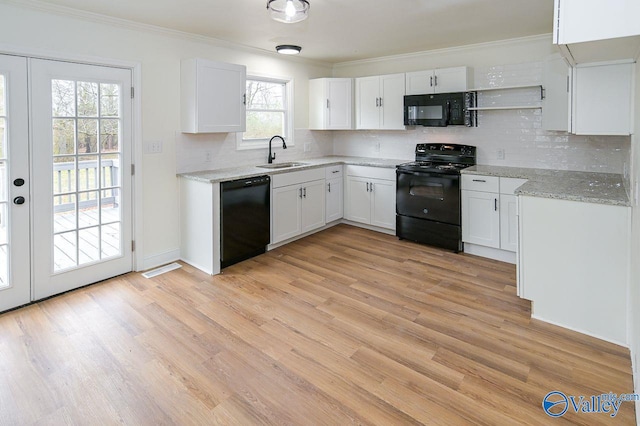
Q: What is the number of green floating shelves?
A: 0